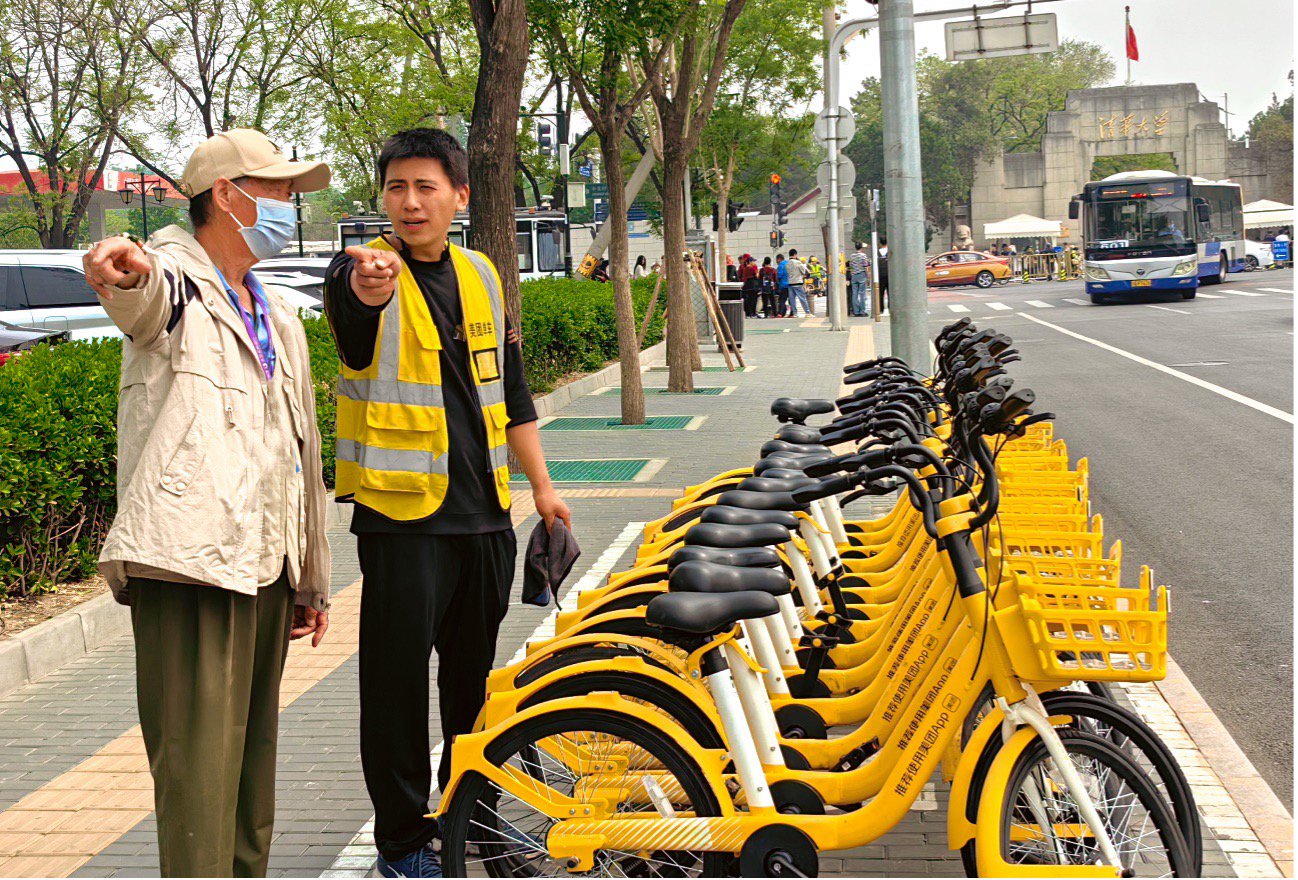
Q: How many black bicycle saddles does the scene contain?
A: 13